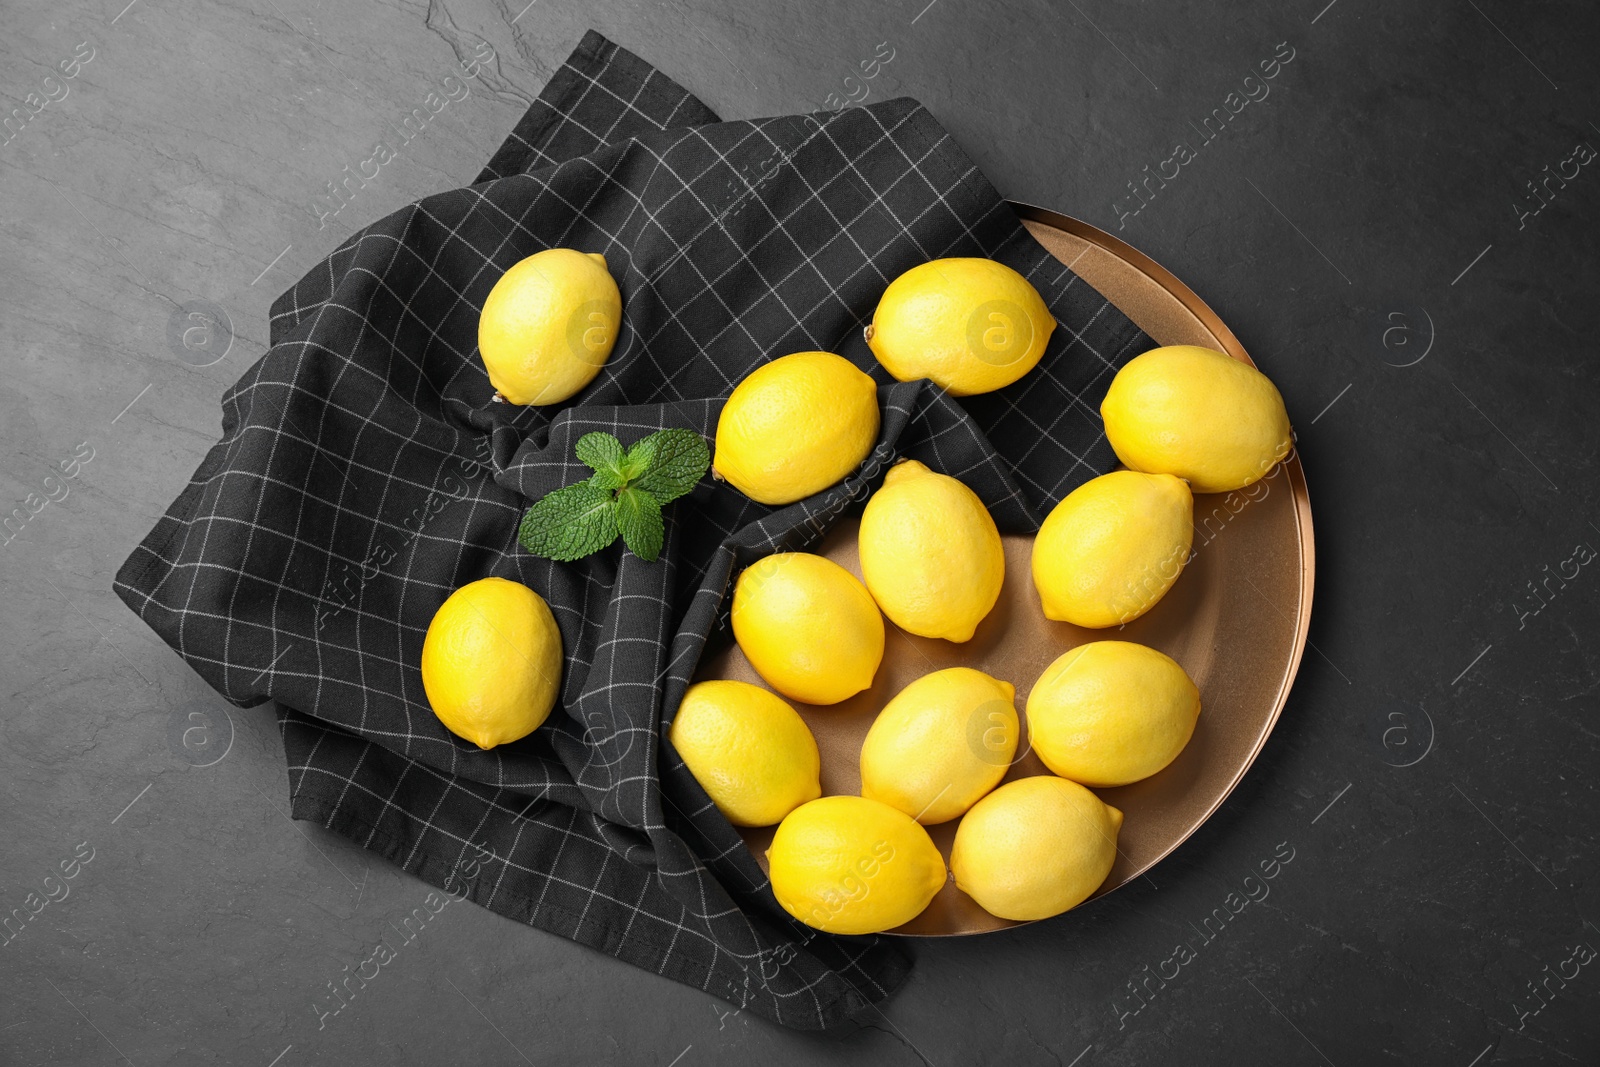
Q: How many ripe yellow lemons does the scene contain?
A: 13